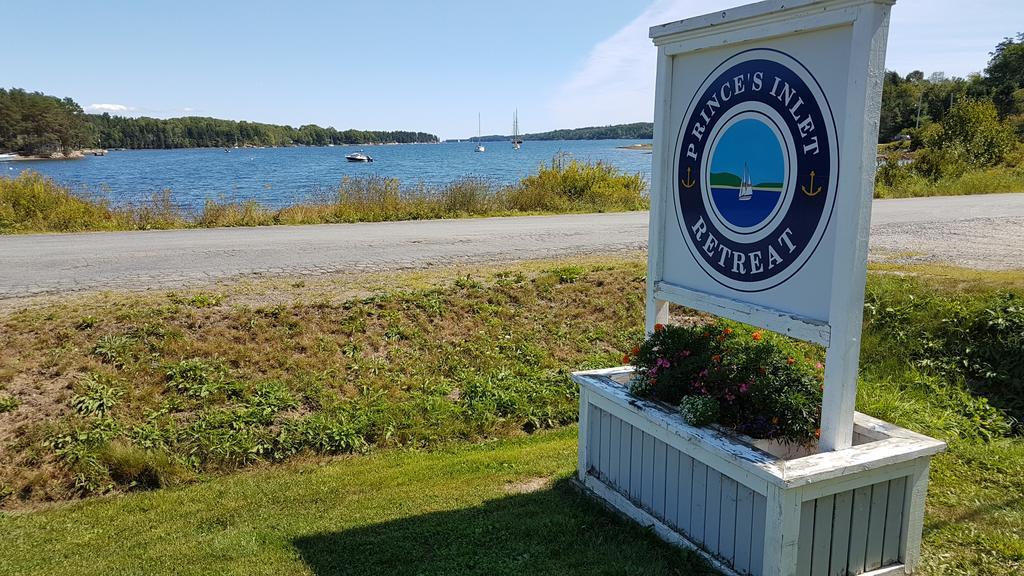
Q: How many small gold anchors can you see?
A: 2